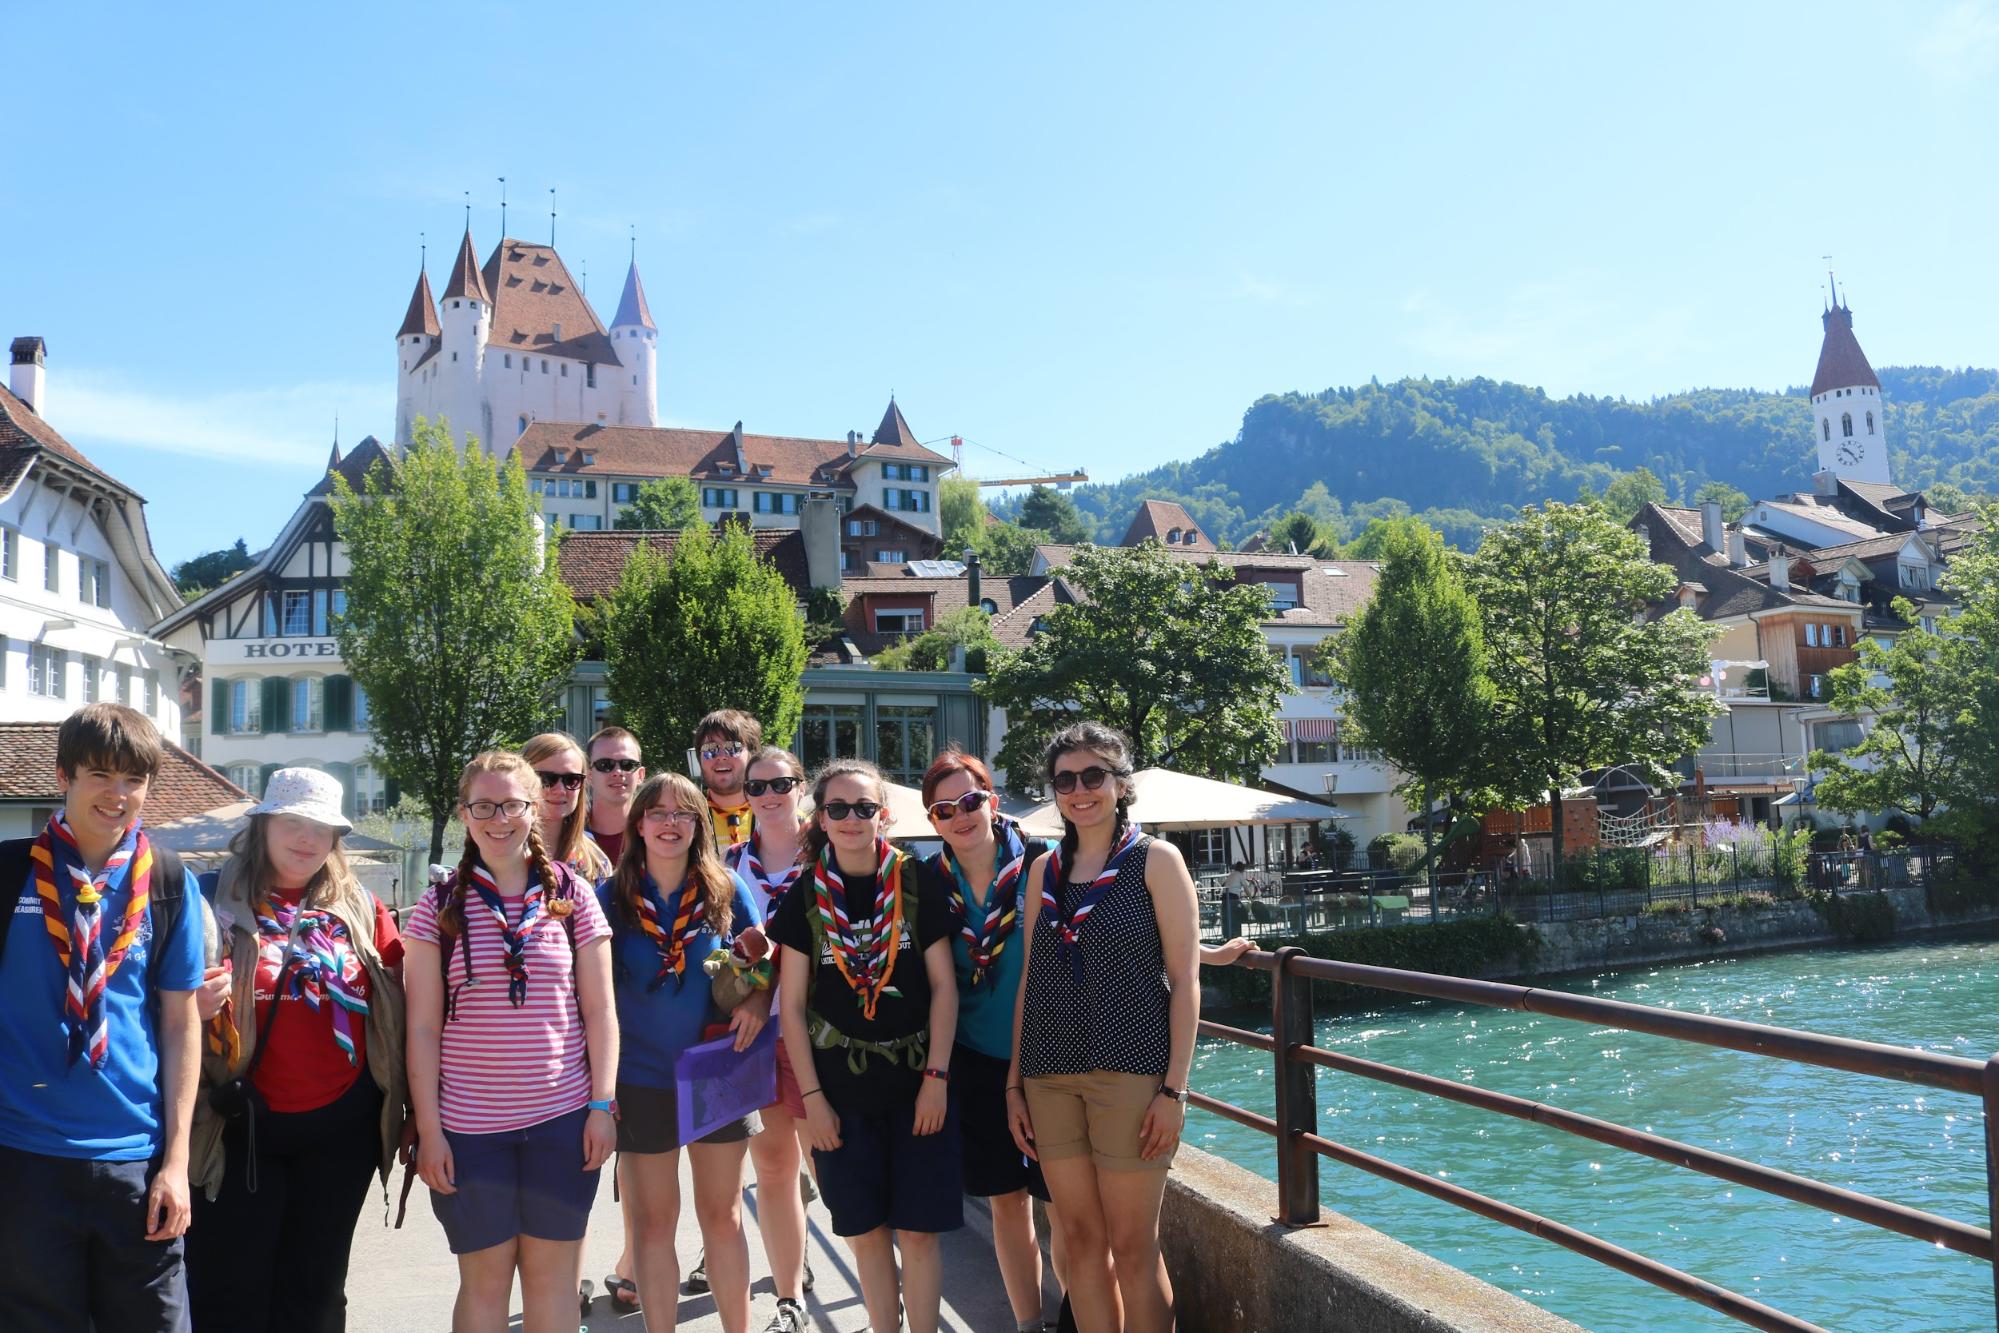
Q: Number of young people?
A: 11